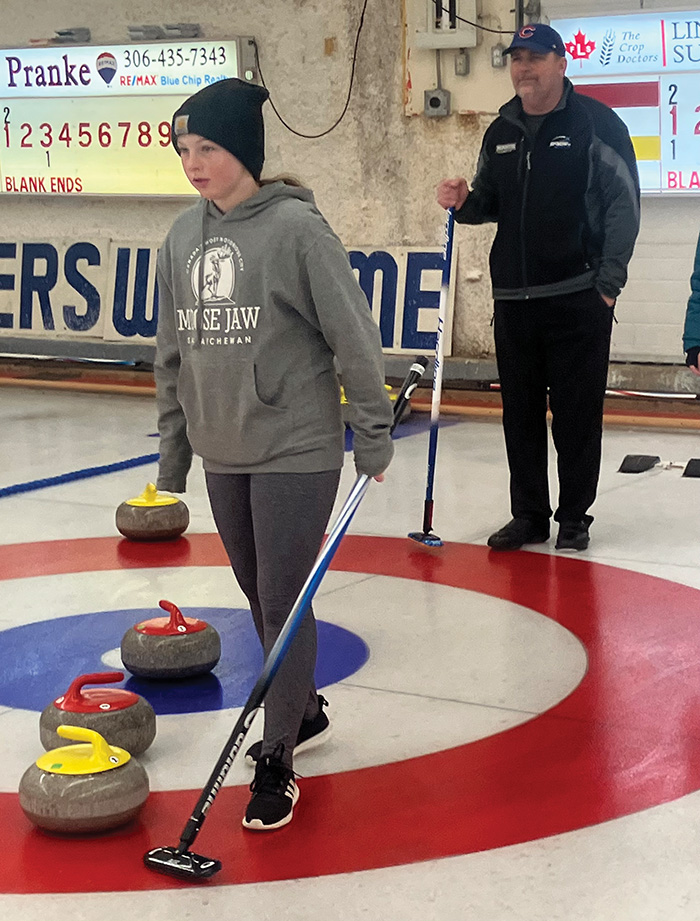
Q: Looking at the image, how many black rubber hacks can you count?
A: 2